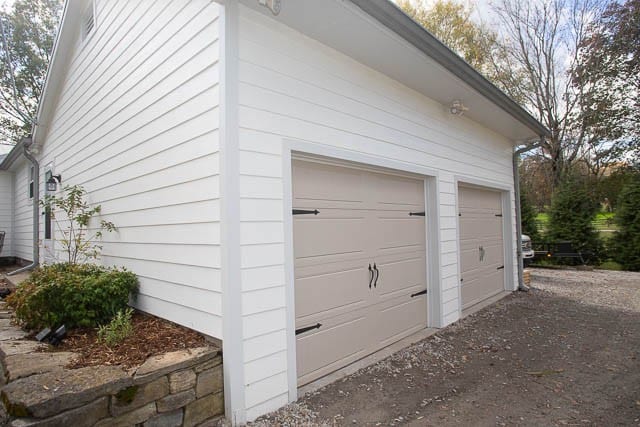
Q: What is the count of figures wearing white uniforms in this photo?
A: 0